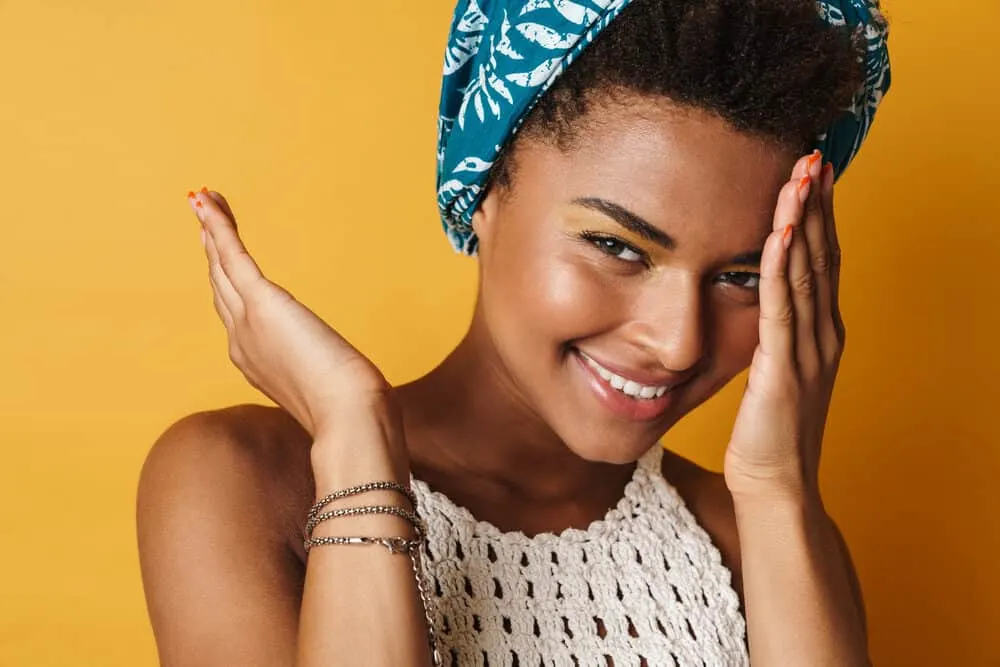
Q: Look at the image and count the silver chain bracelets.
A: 3